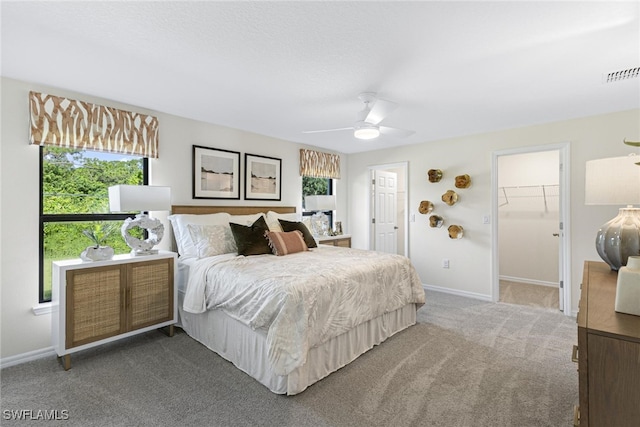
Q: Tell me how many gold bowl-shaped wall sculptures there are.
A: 6